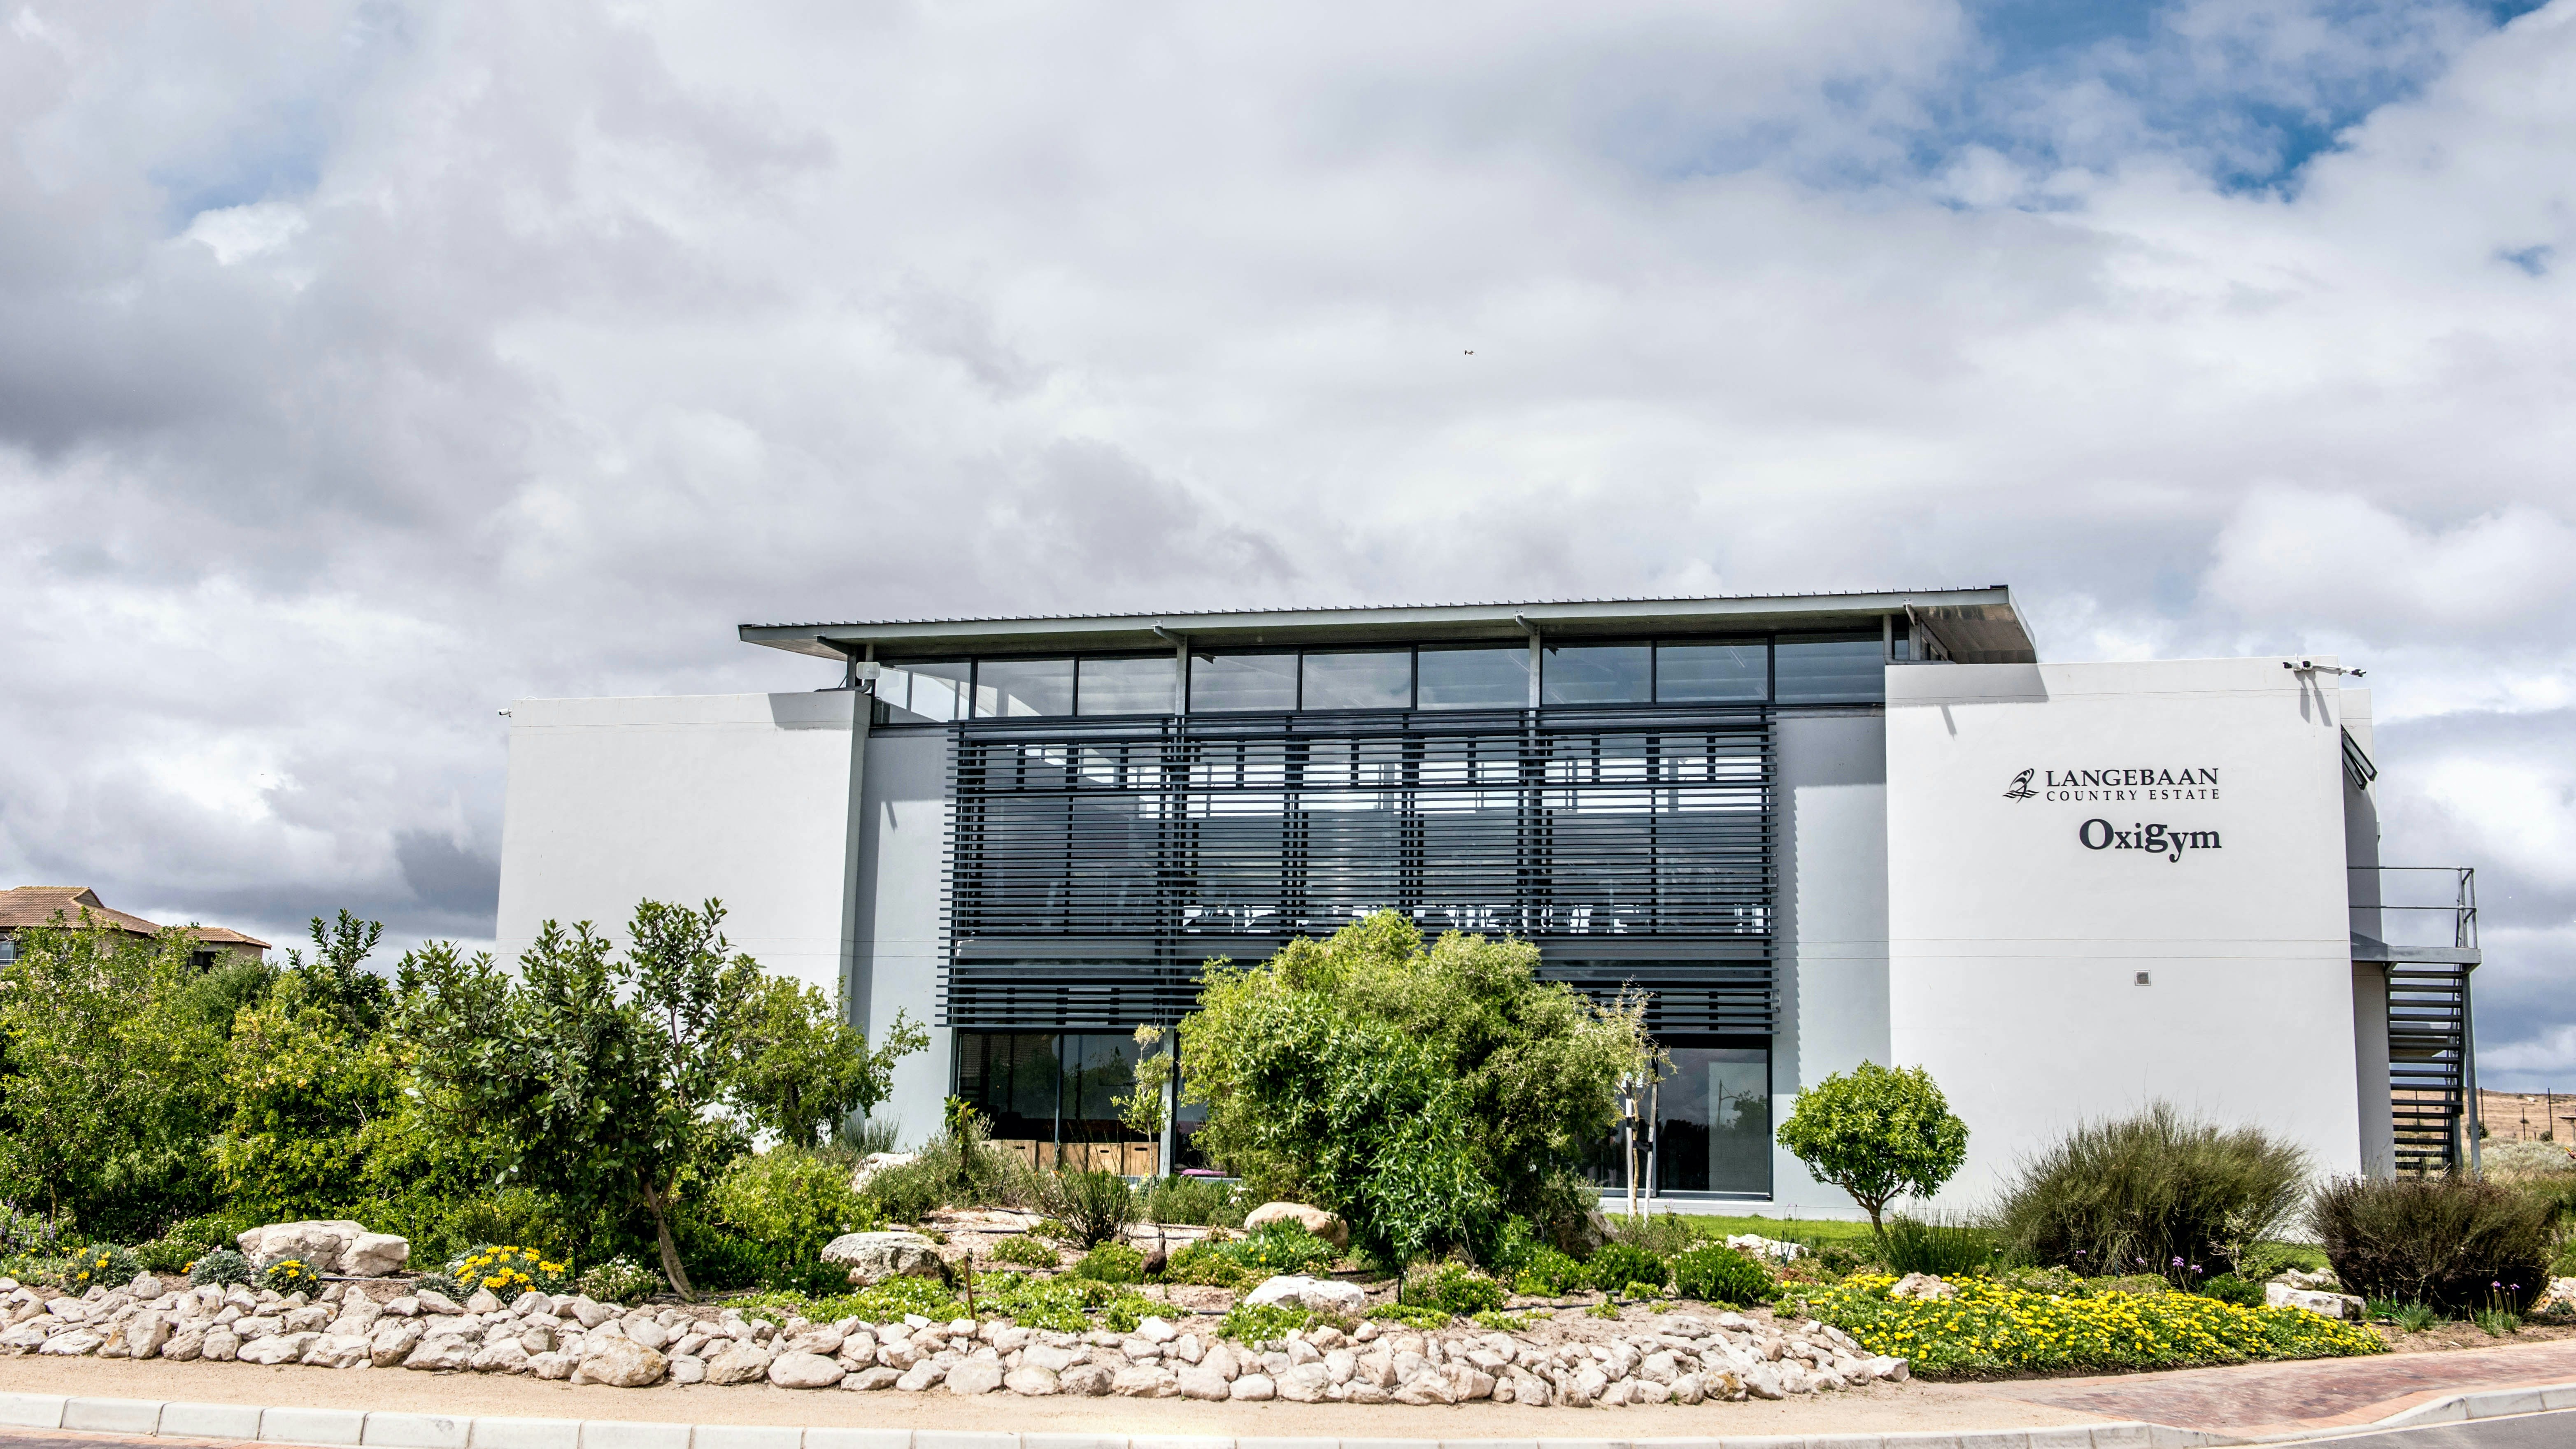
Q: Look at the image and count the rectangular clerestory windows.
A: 9